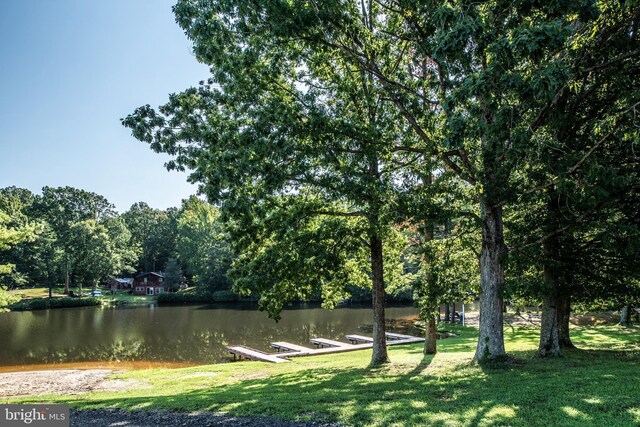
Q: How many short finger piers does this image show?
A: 5